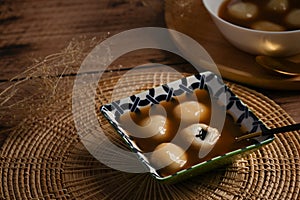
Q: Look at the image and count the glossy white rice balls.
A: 8